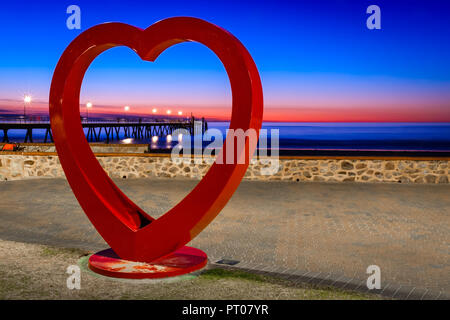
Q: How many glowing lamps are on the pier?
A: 6